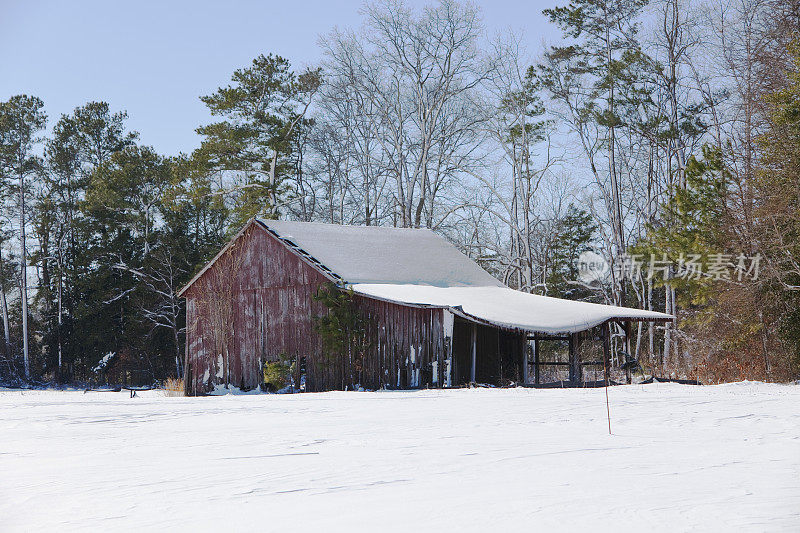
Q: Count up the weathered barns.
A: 1